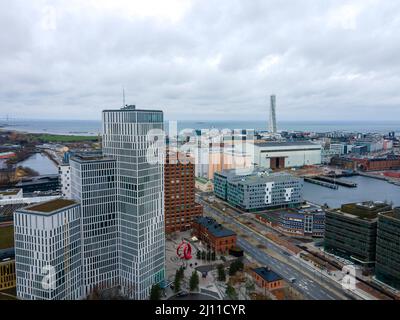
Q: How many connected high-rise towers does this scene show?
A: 3